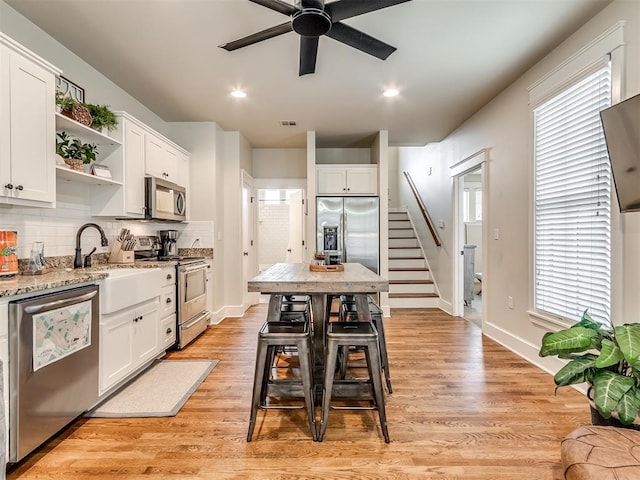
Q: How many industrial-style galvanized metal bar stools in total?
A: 6